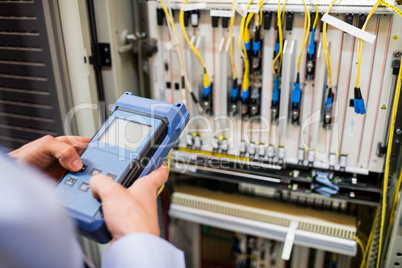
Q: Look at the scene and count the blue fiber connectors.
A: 12